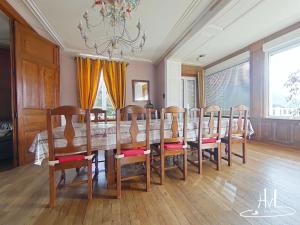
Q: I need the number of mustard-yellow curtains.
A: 2